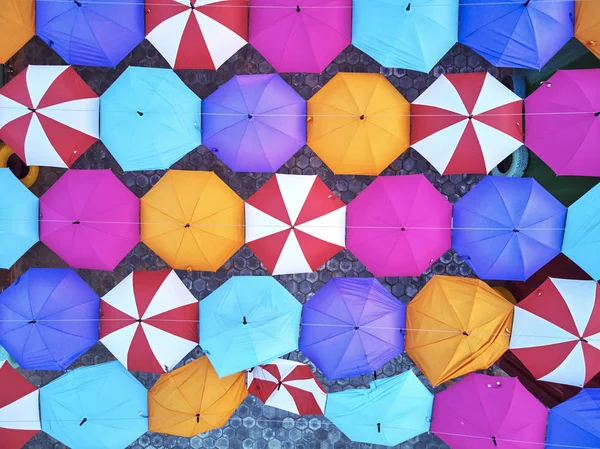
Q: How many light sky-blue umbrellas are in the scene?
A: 7